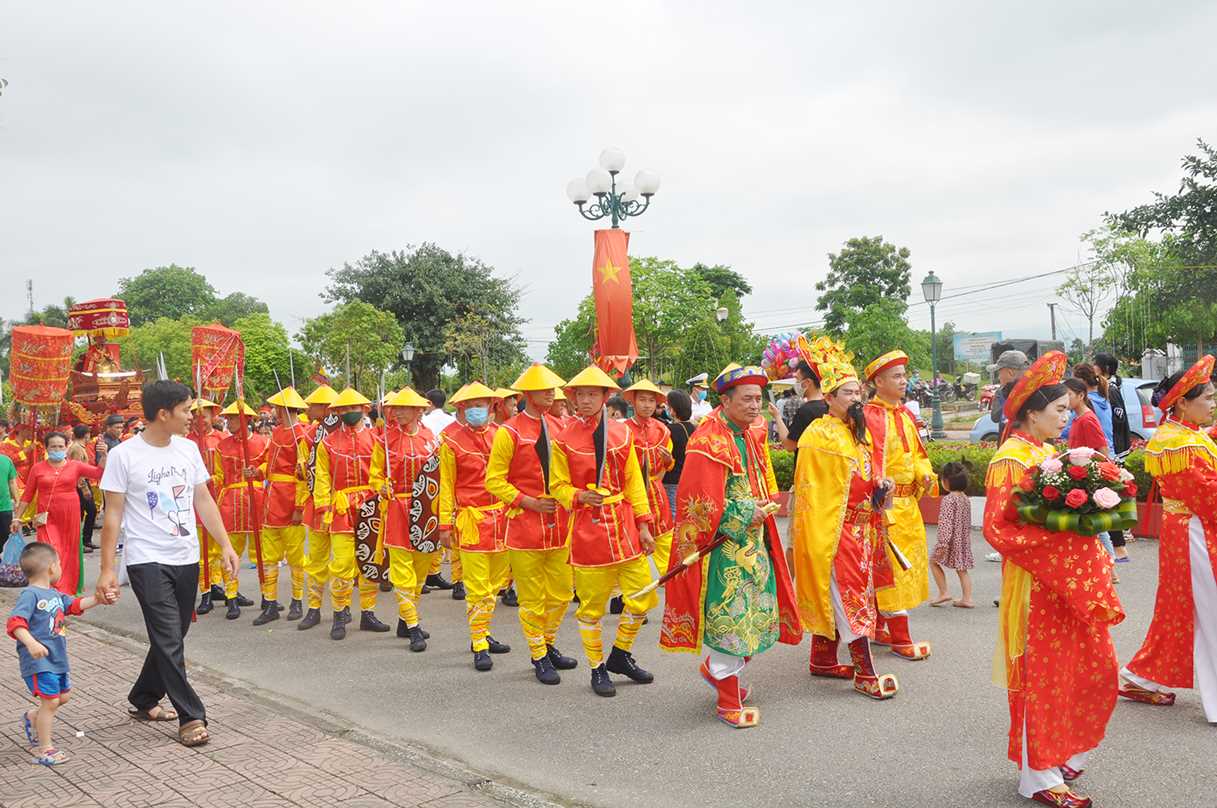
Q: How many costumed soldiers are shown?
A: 14